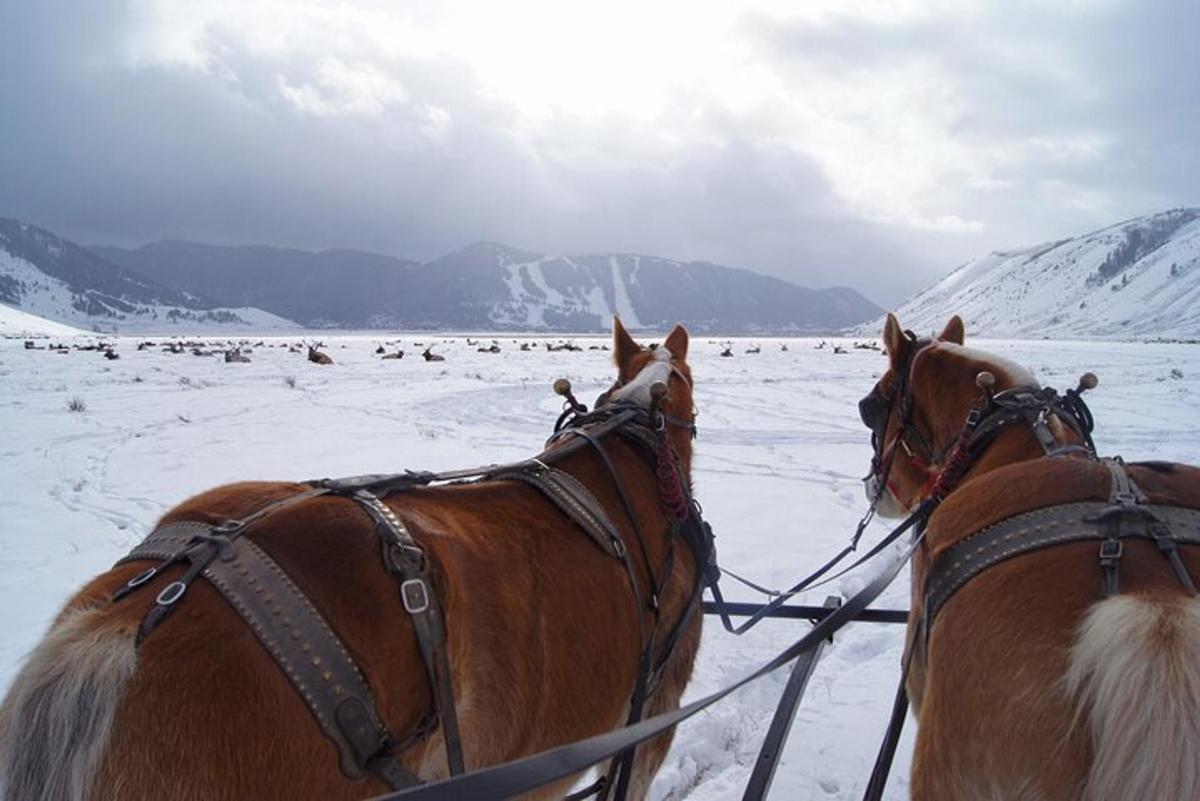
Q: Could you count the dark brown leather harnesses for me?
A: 2